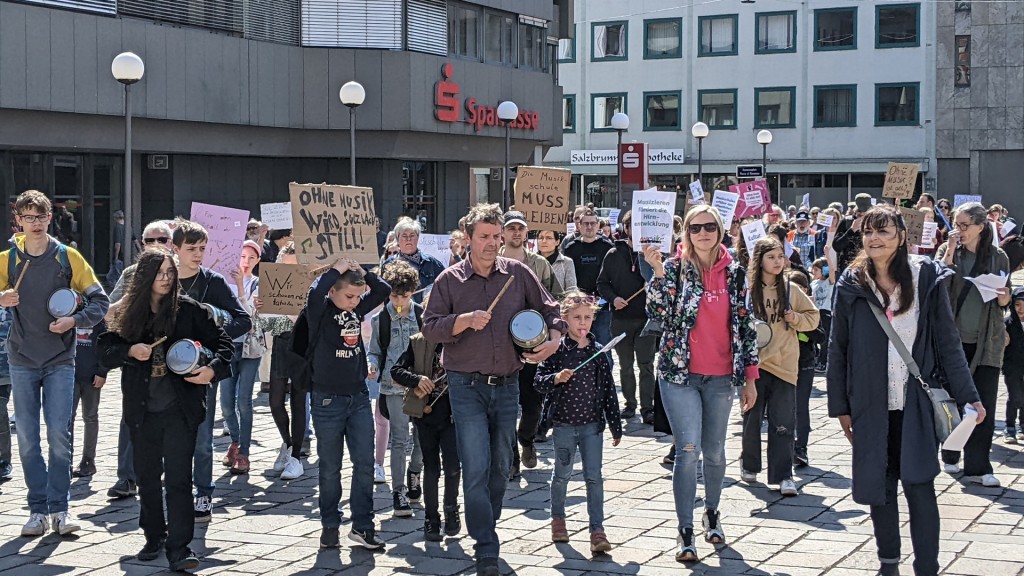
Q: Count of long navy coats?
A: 1